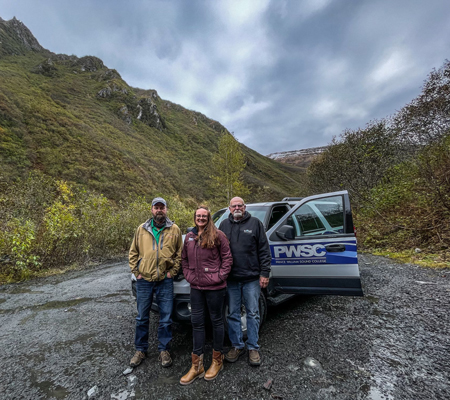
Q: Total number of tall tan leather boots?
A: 2